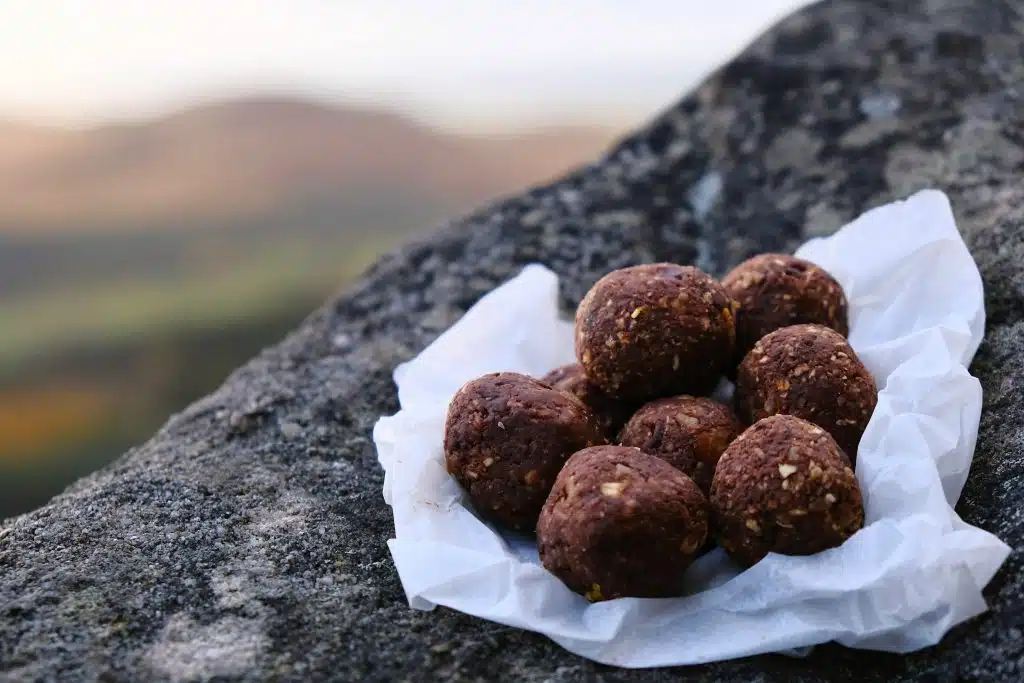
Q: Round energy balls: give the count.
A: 8